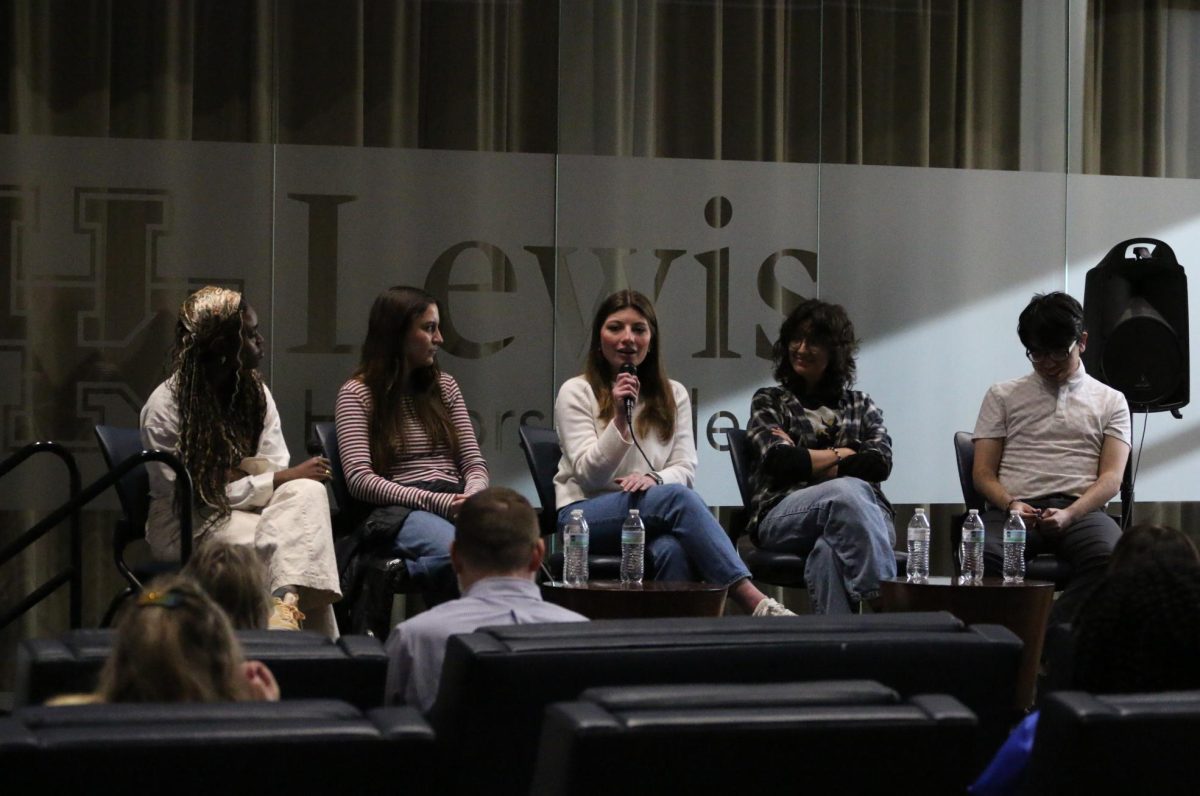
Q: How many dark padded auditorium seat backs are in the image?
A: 5